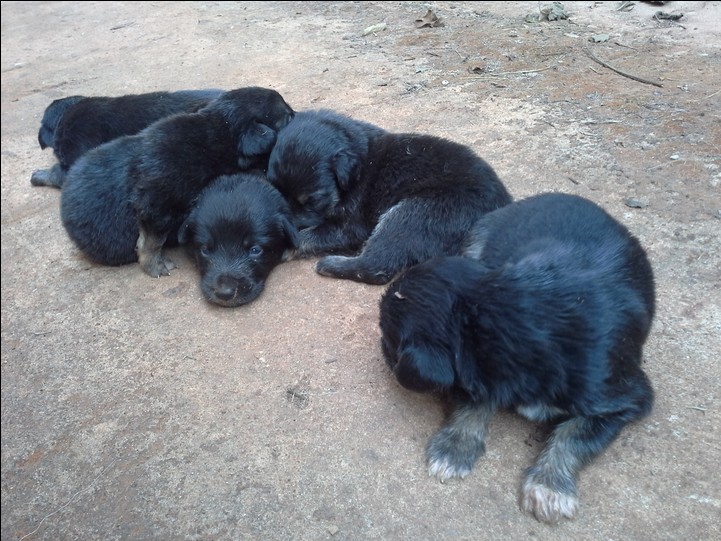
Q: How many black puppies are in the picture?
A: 5